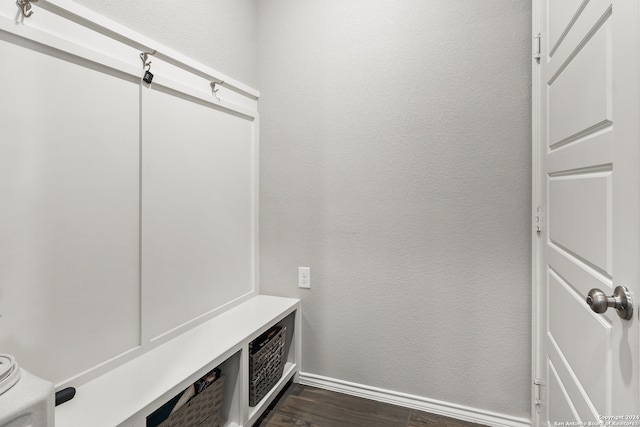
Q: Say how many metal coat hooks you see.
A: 3